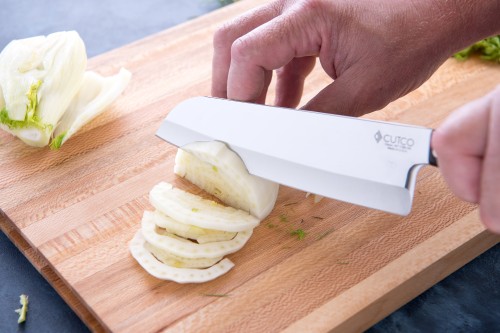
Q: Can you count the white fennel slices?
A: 3